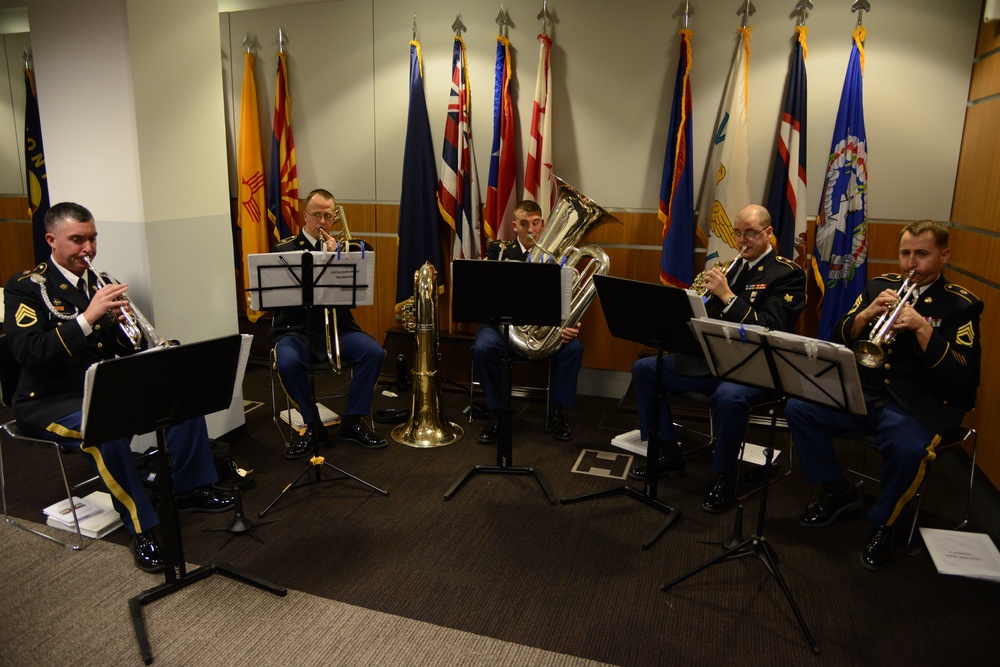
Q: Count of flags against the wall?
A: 11